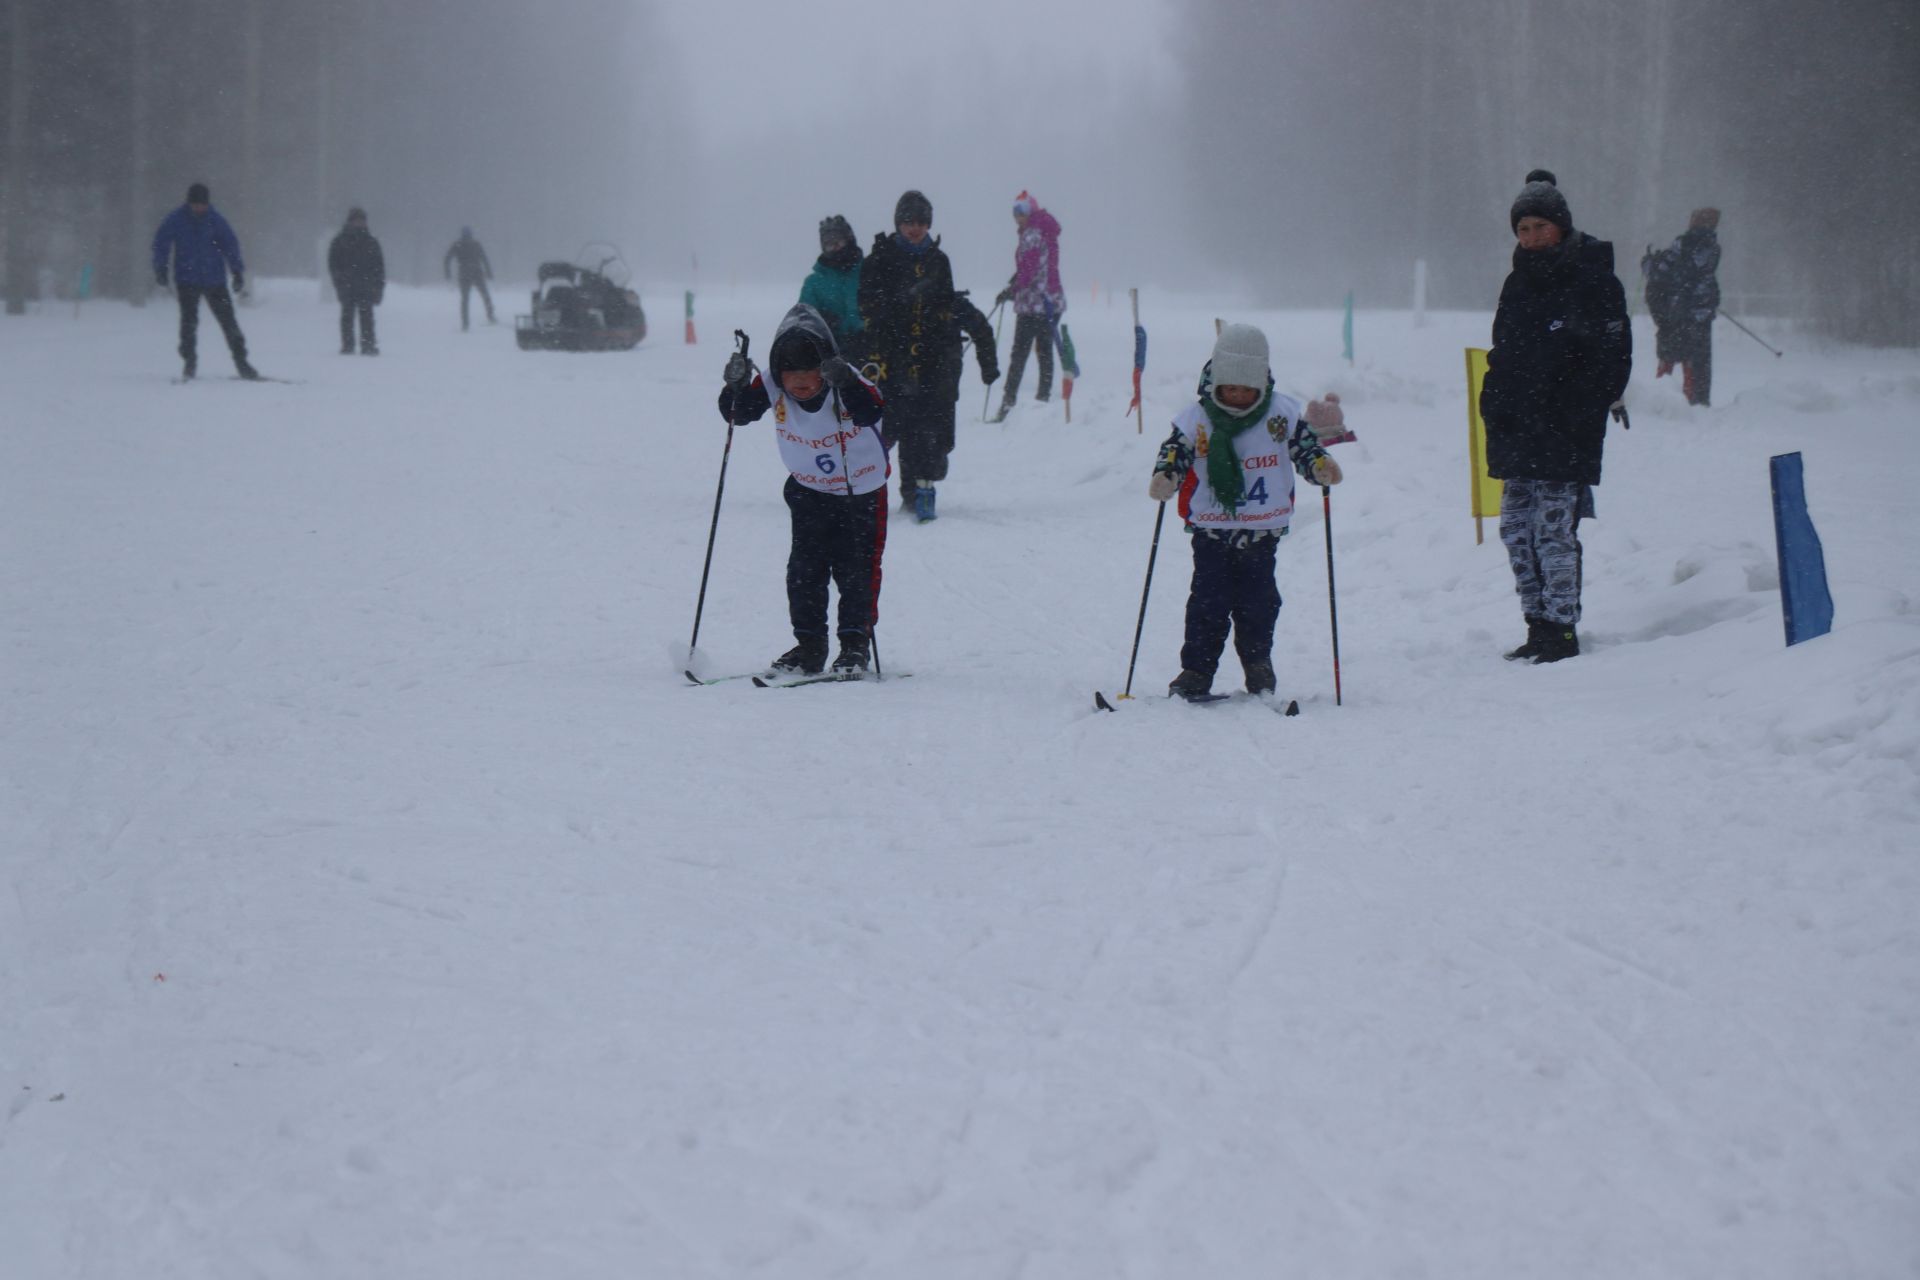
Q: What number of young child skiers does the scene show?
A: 2